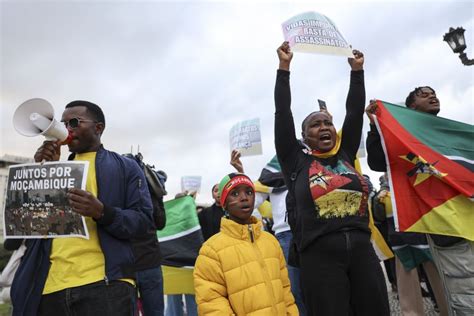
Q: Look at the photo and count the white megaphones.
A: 1